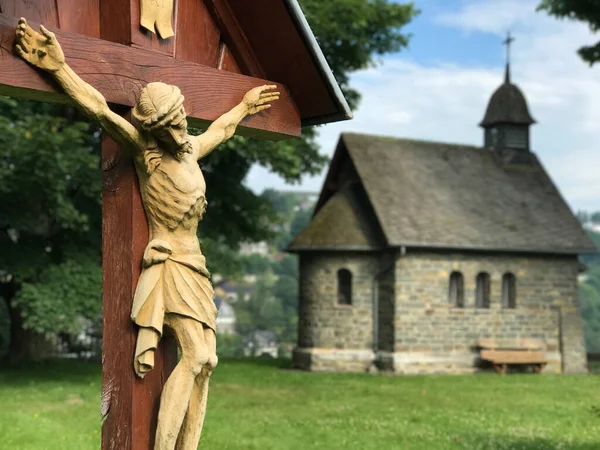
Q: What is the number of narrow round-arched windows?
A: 4